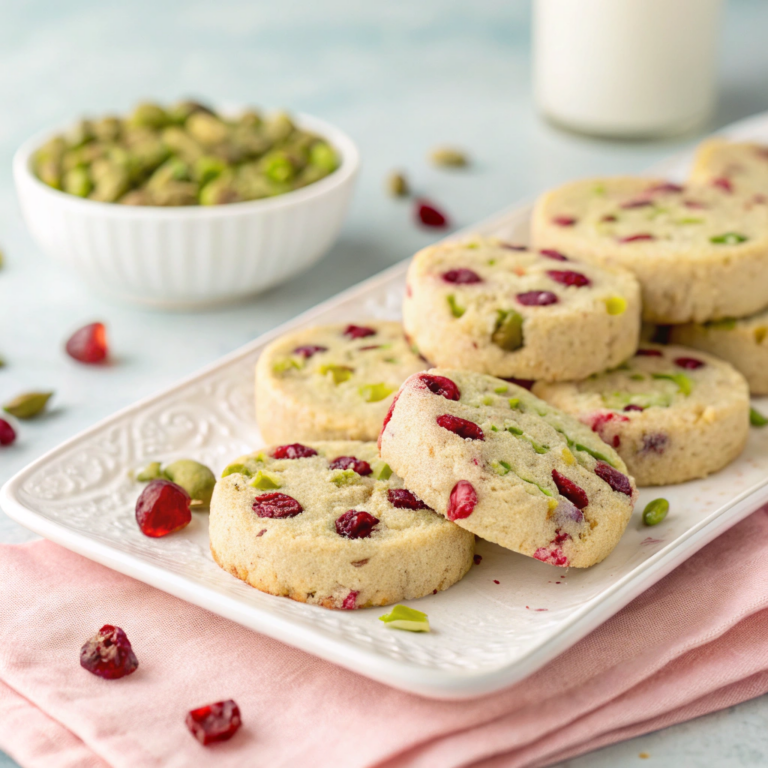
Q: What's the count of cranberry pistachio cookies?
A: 8